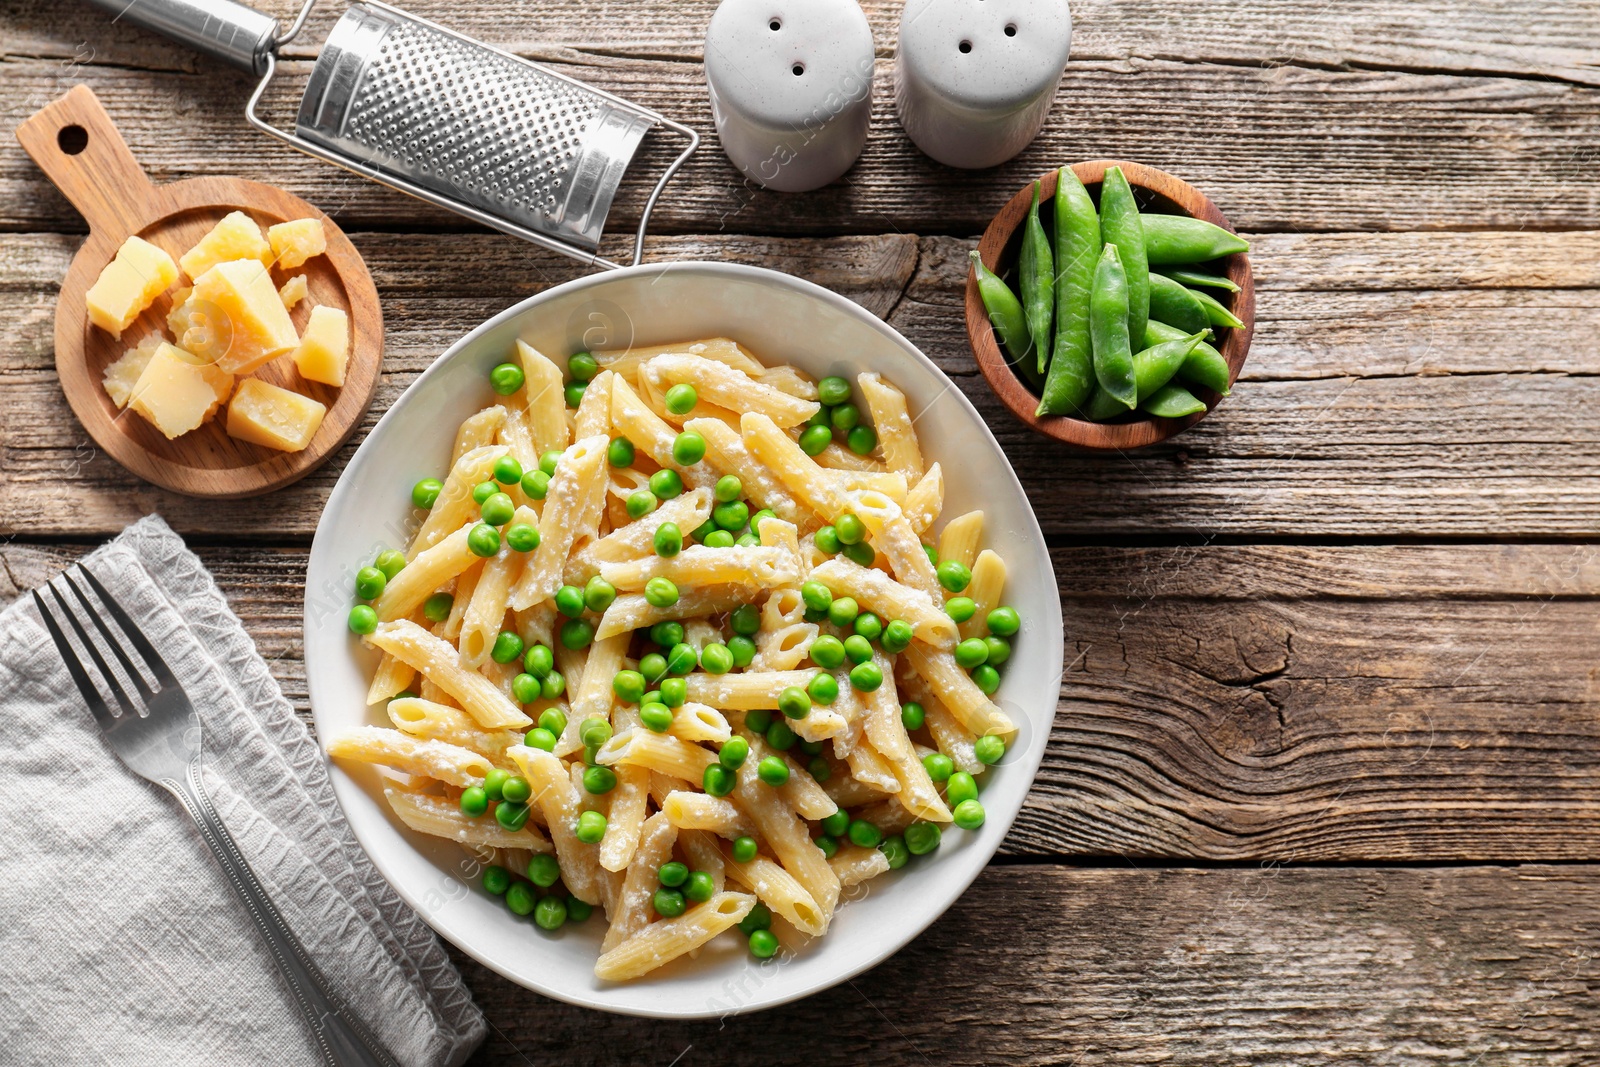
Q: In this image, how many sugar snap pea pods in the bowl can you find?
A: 12